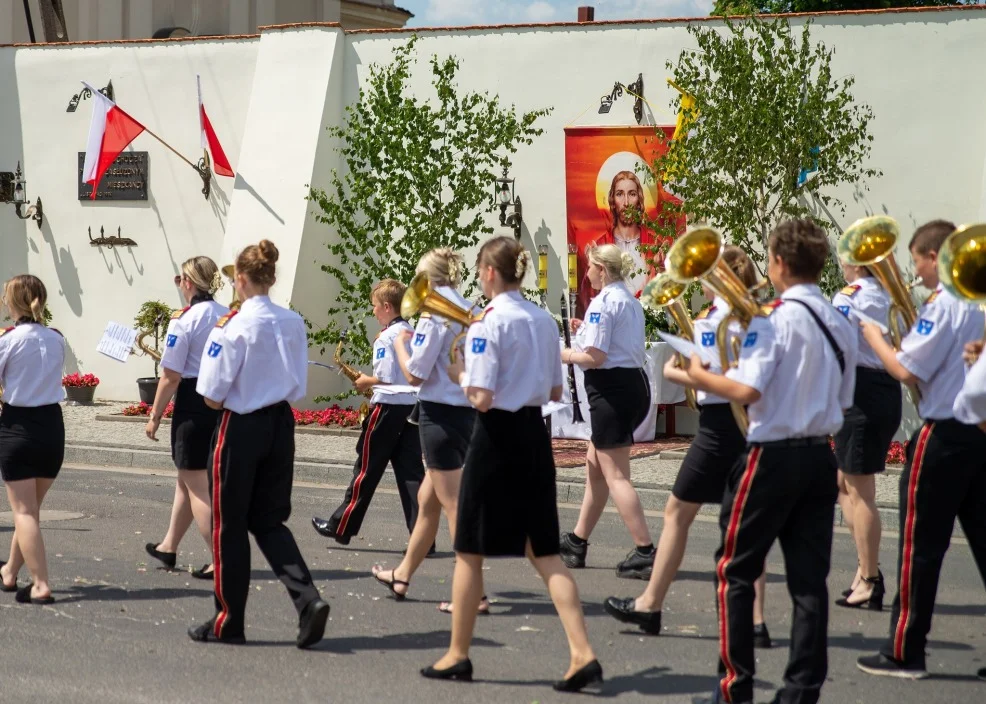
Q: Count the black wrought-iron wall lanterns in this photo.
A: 2